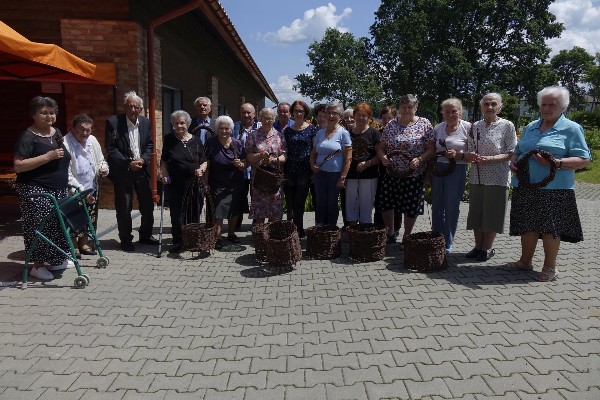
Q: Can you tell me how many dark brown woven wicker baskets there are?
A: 7